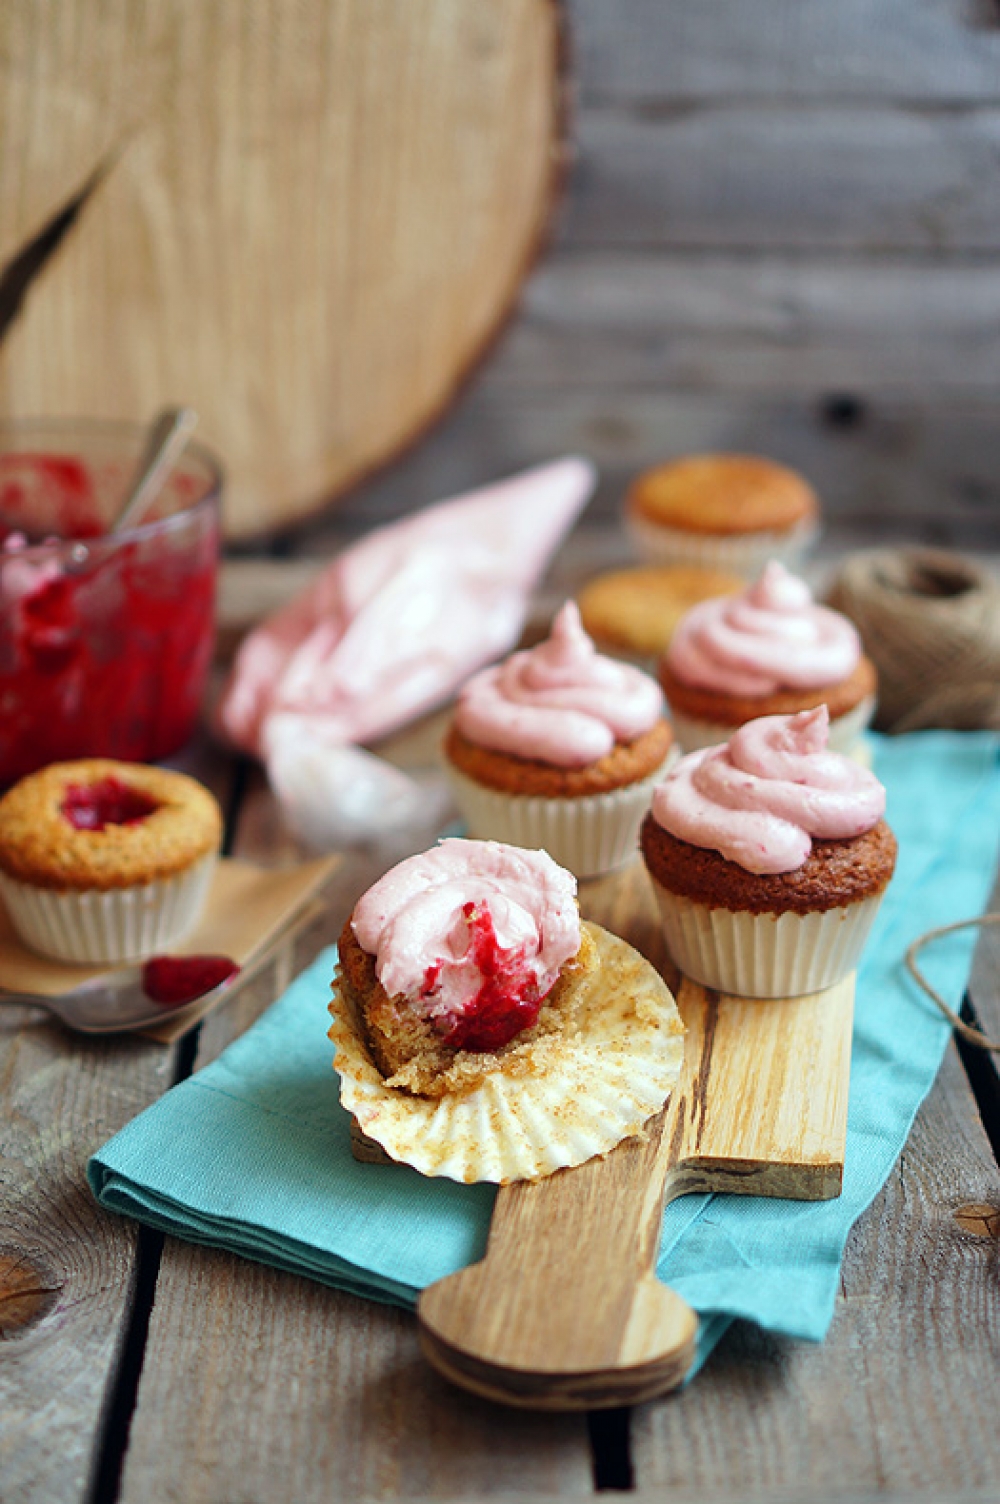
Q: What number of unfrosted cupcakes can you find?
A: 3